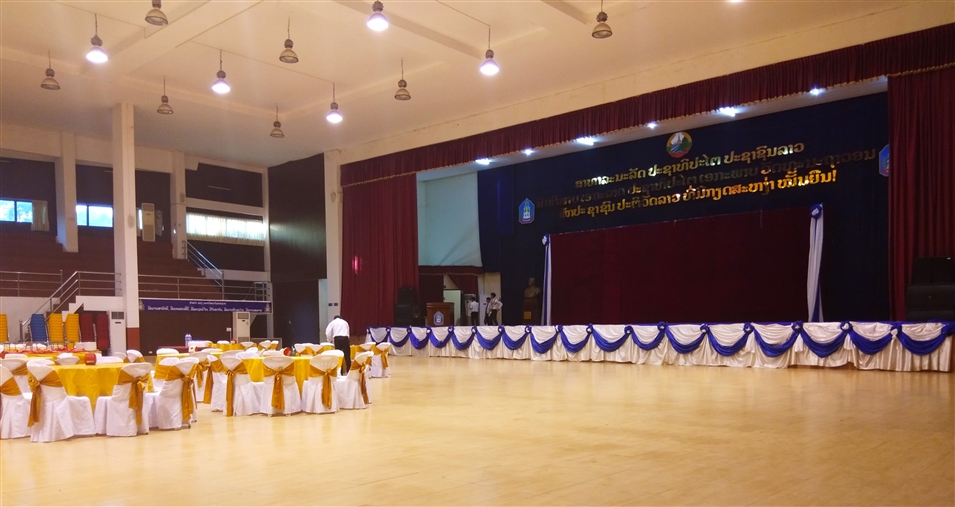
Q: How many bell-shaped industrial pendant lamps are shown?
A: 12